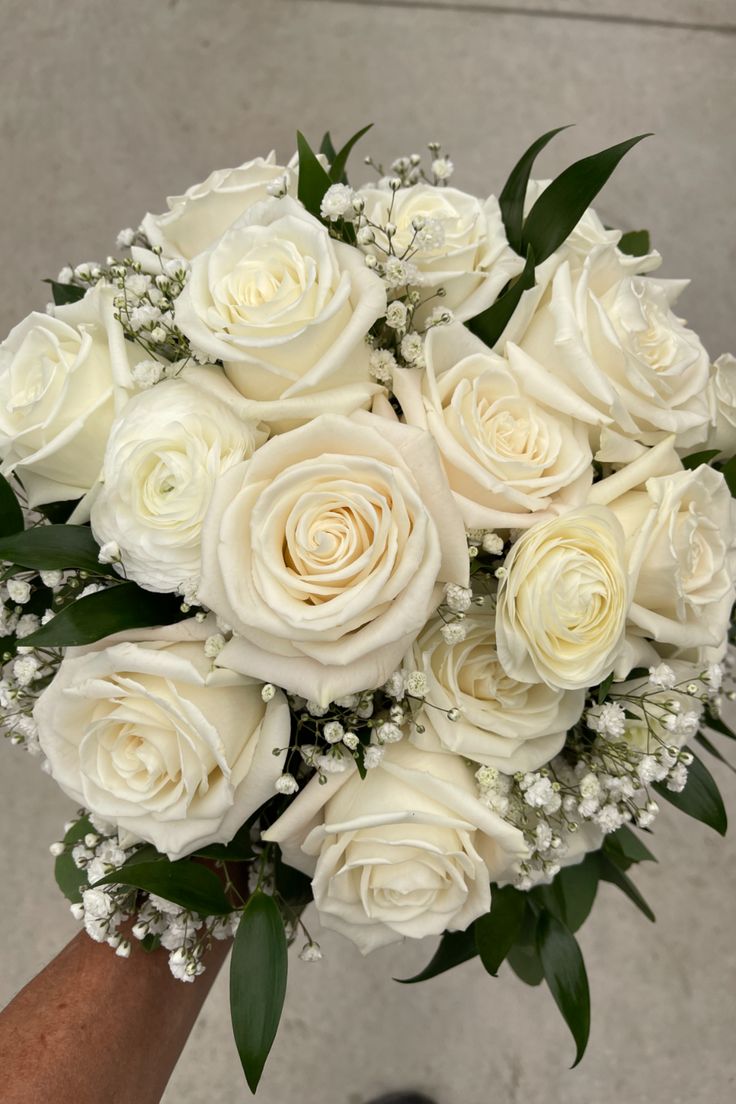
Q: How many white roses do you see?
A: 13